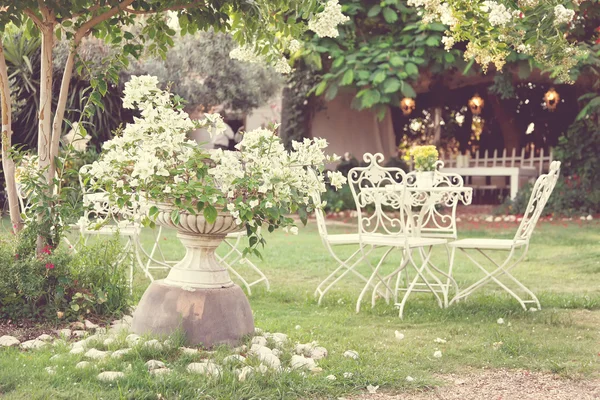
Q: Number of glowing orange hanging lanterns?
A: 3